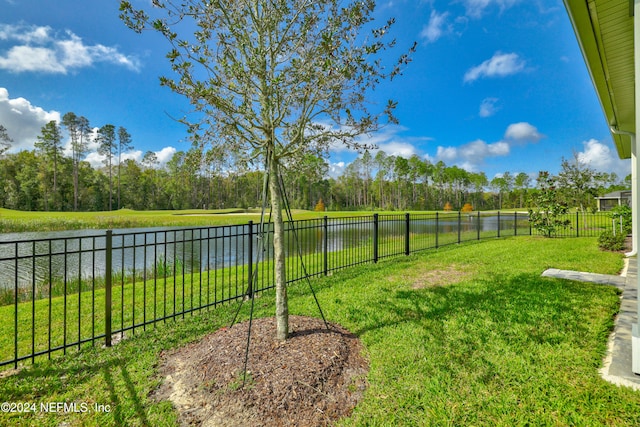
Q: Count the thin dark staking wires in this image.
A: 3